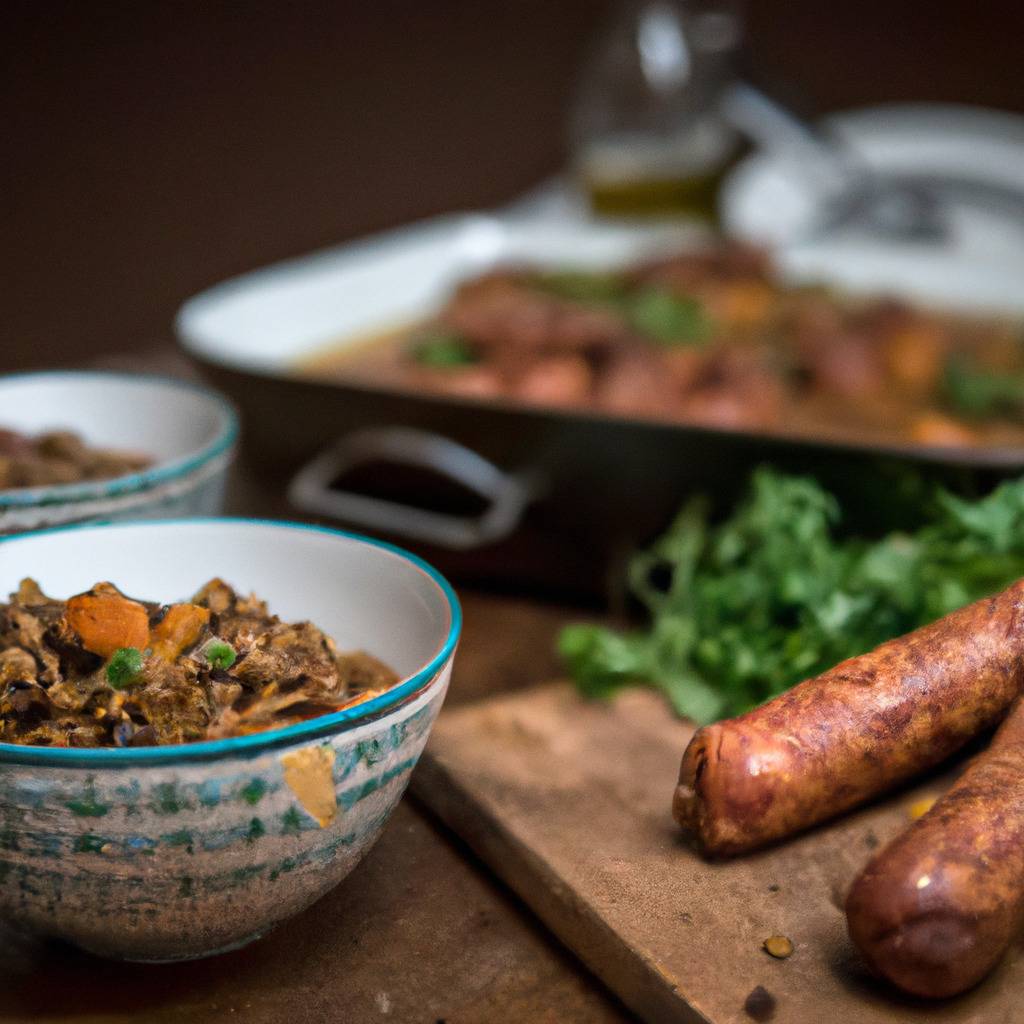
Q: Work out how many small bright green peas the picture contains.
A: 2